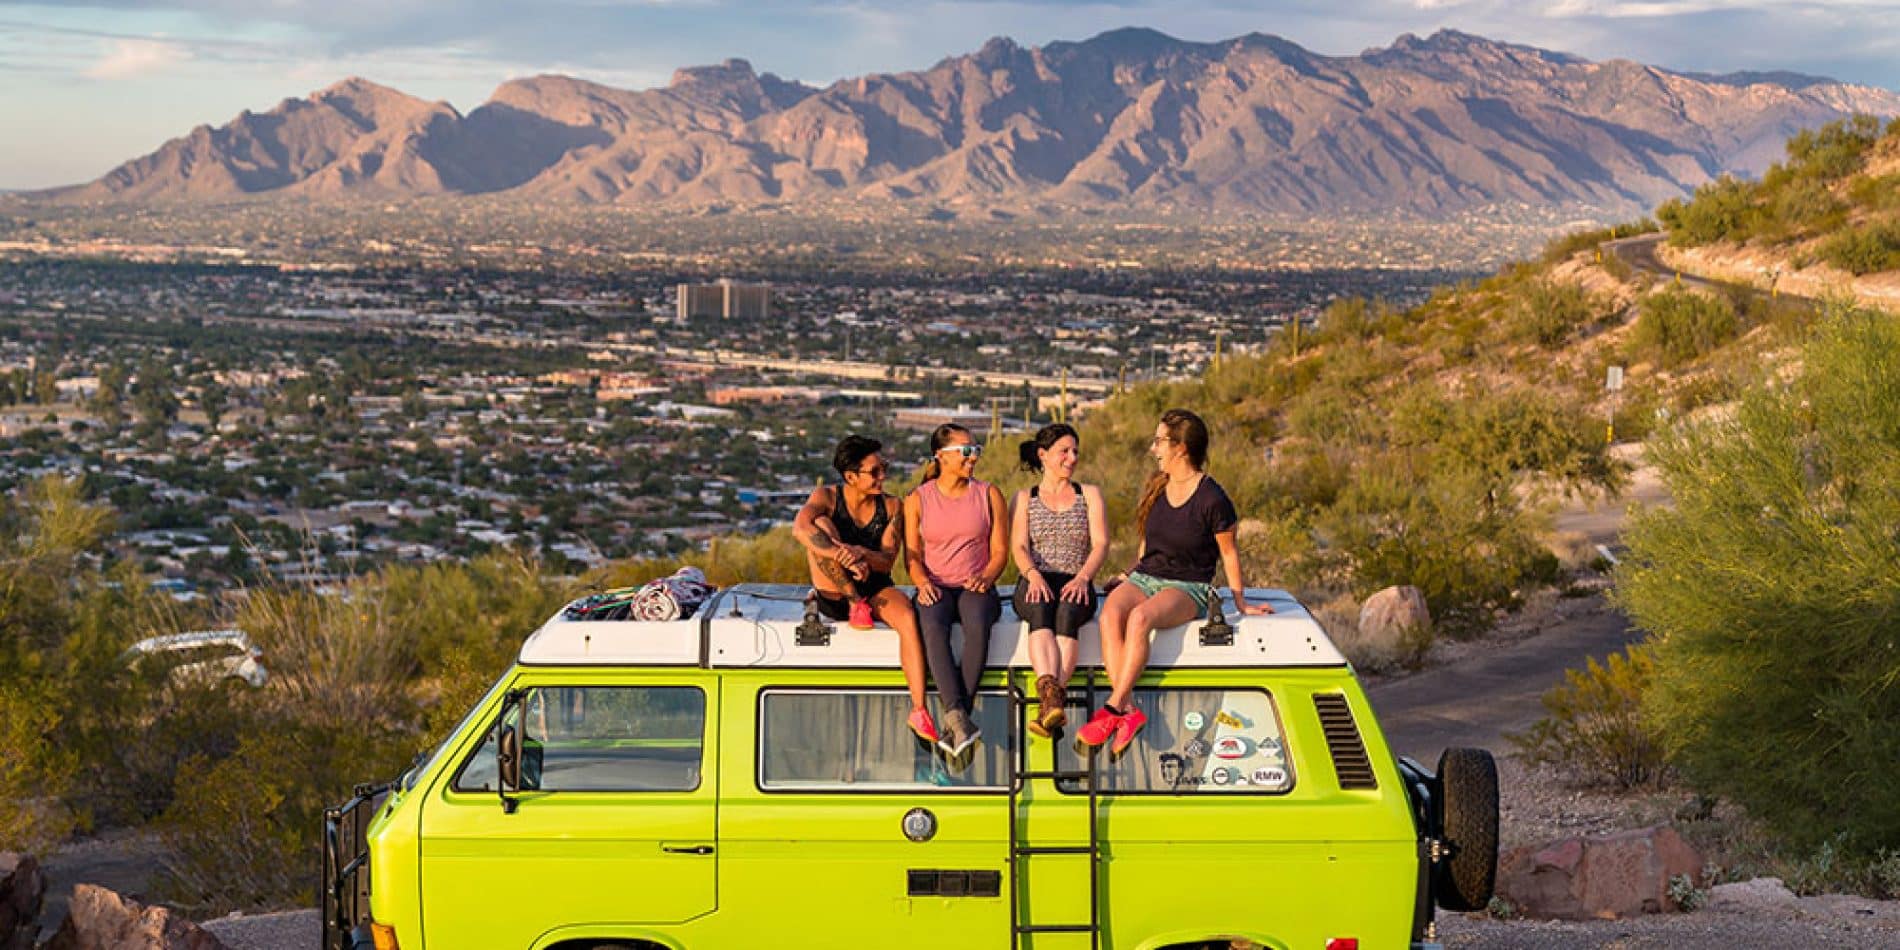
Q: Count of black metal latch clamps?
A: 2